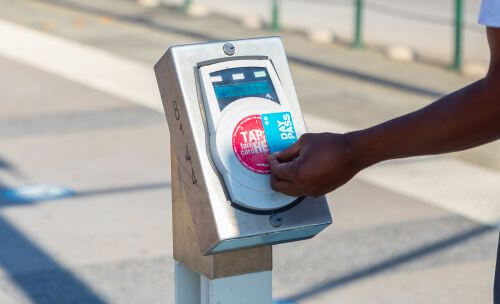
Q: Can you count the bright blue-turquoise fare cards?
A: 1